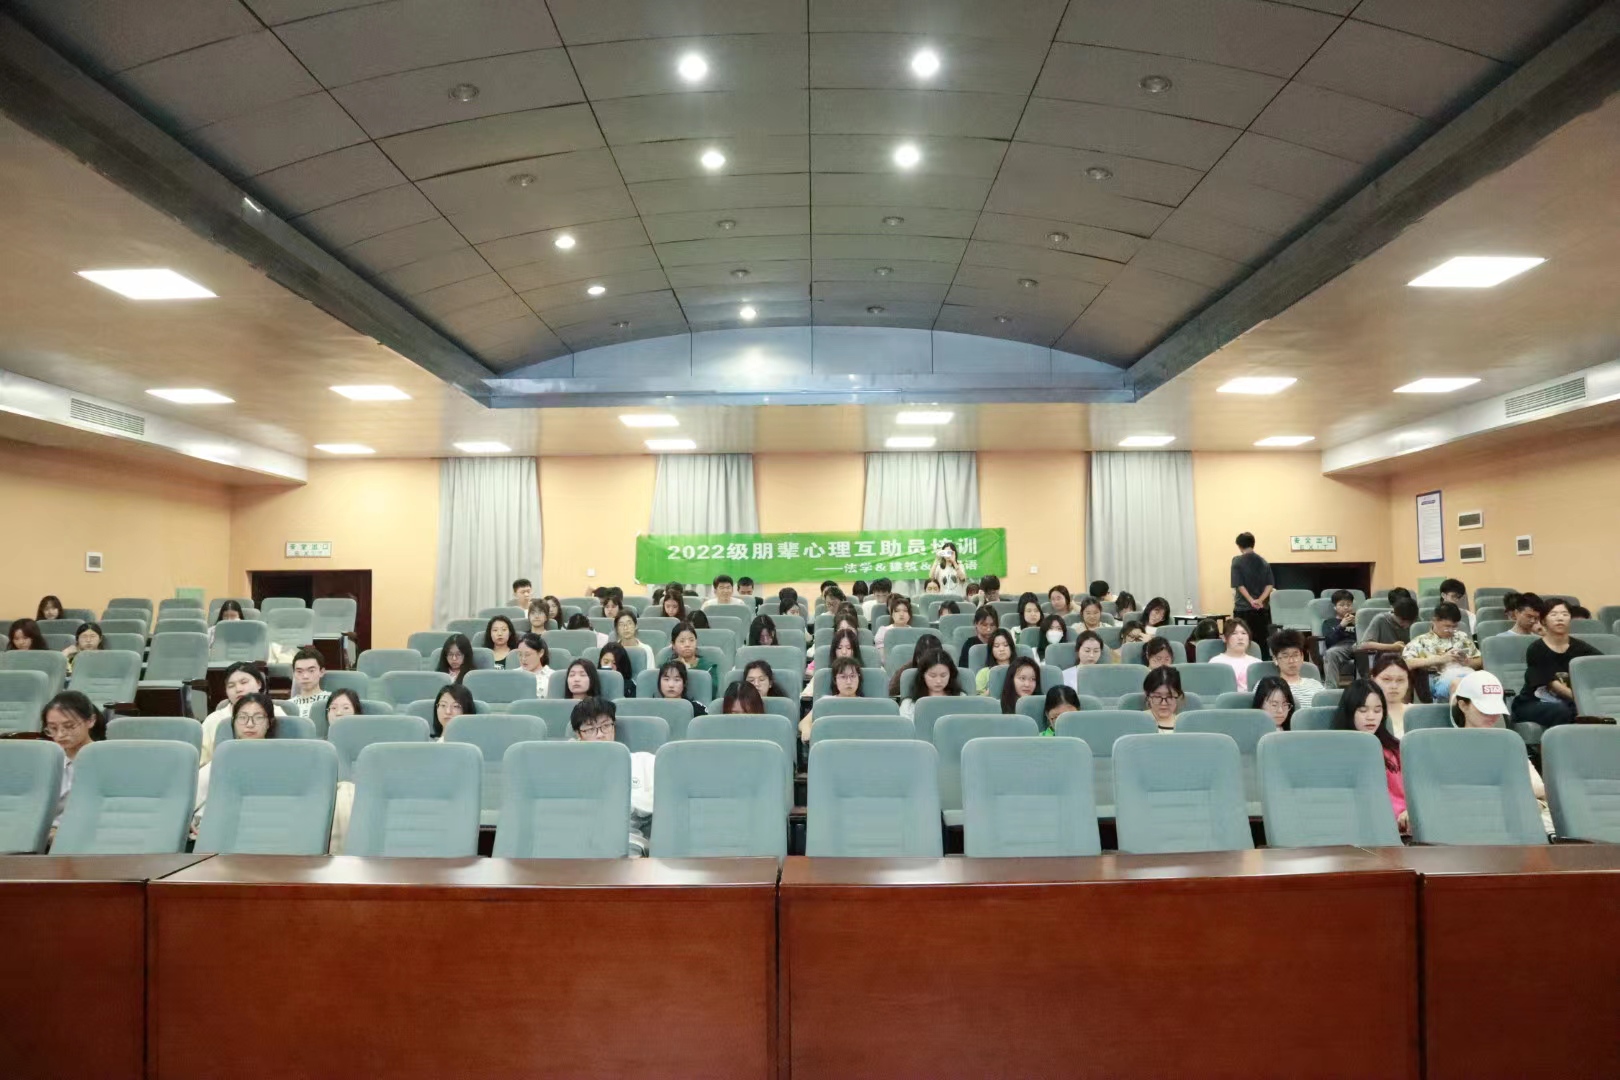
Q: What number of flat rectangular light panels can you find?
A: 14